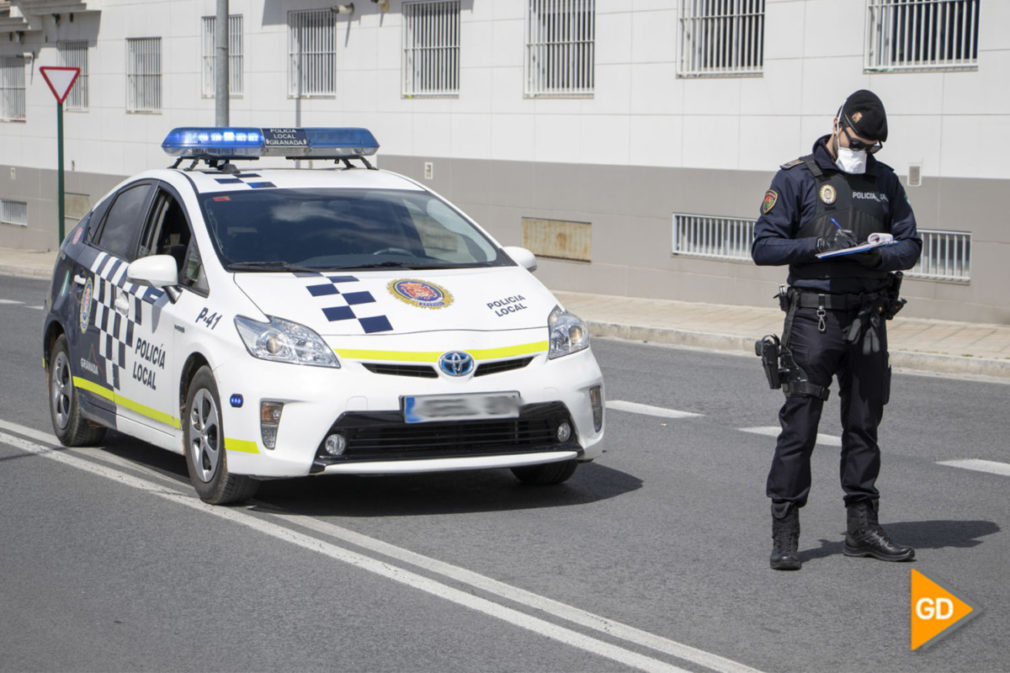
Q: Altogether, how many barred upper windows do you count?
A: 9